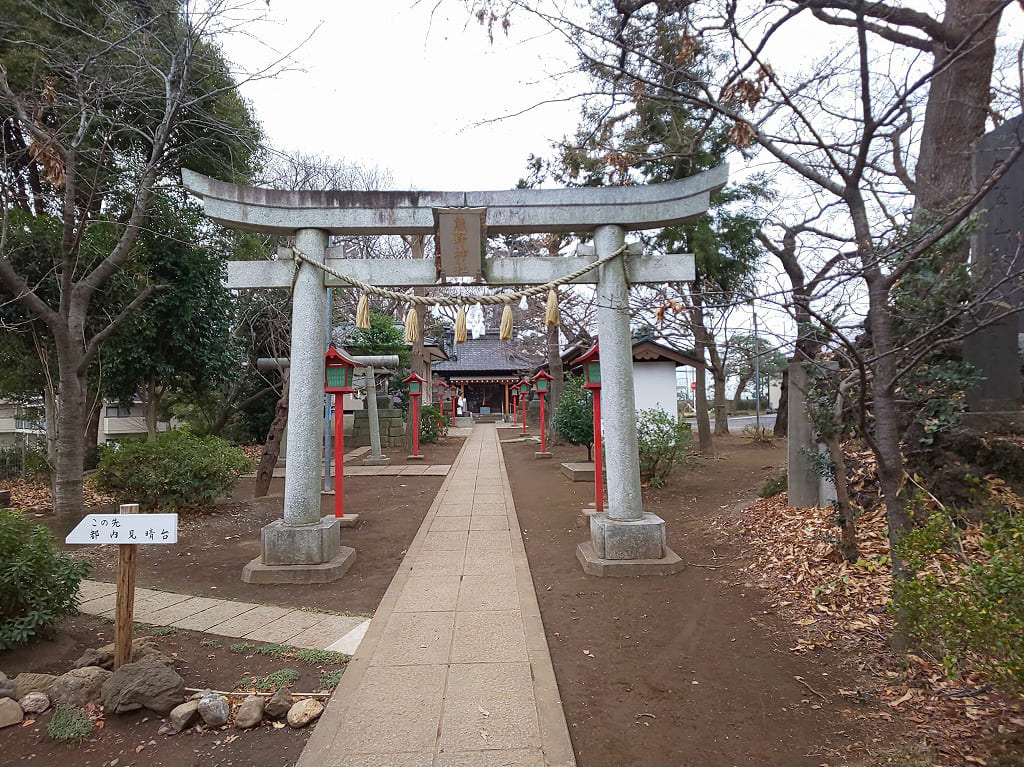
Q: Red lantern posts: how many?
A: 8